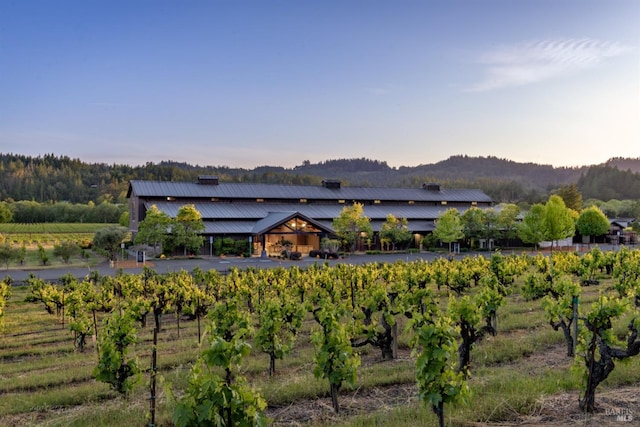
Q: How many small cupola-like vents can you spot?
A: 3